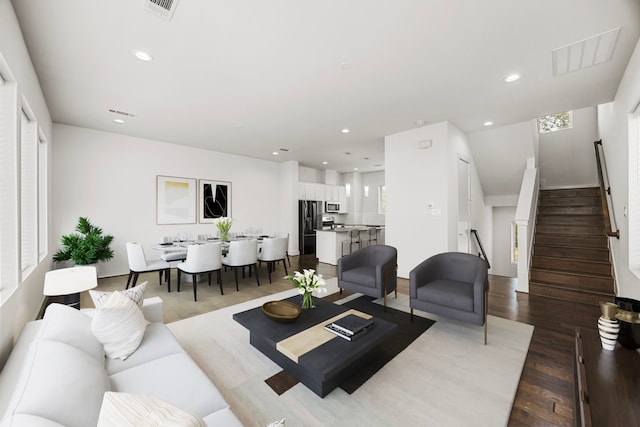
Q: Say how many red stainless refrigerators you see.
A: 0